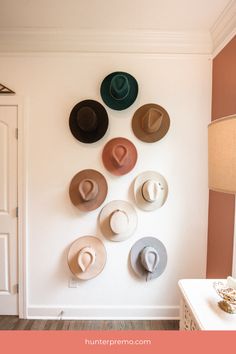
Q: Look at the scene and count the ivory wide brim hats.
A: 2